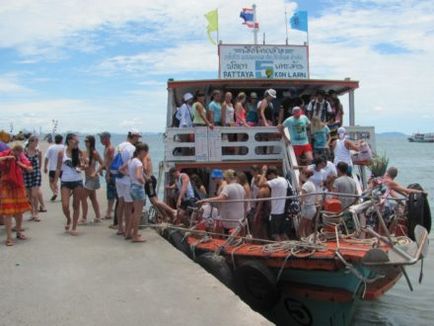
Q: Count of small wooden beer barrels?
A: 0